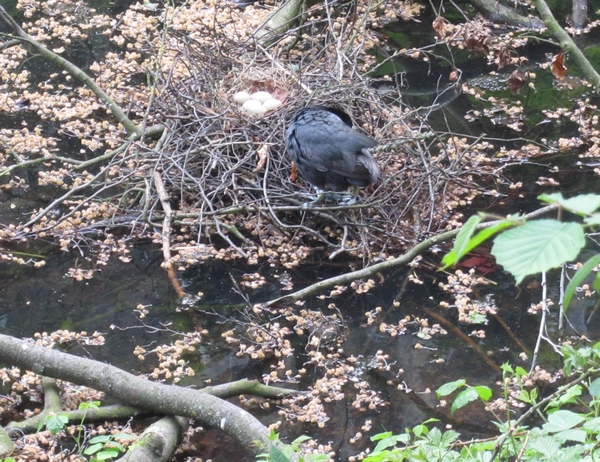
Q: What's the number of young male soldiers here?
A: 0